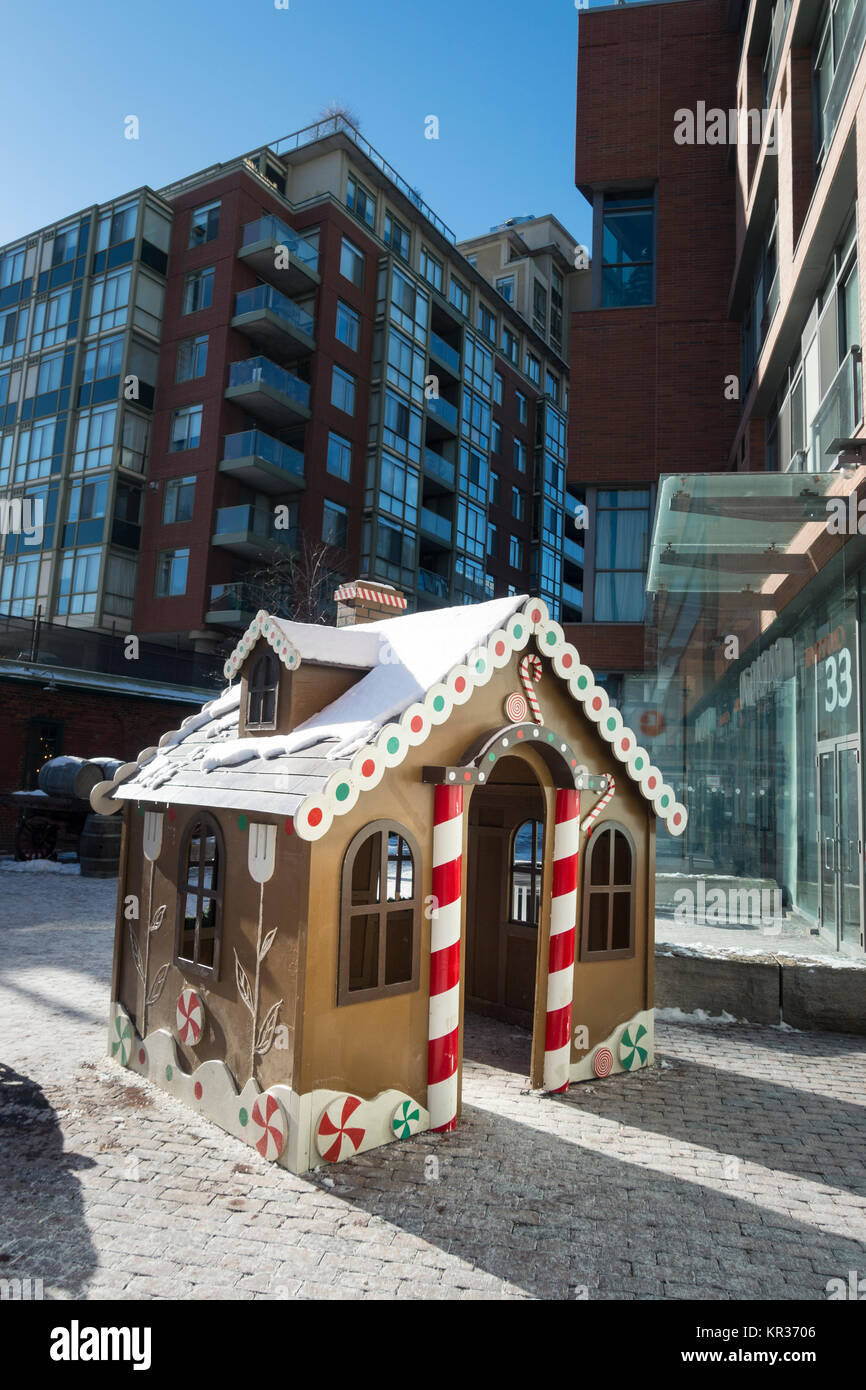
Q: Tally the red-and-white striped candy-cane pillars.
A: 2